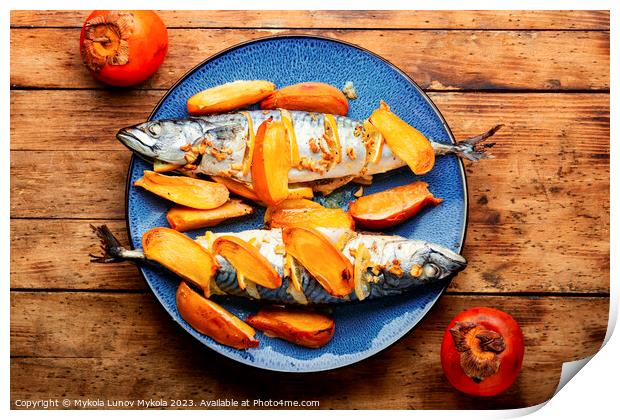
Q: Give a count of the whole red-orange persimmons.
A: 2